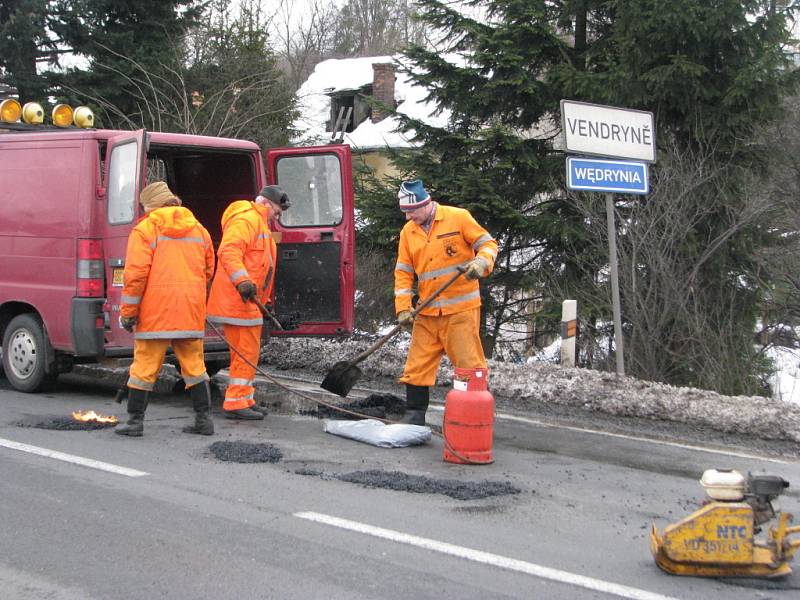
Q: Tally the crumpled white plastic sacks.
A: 1